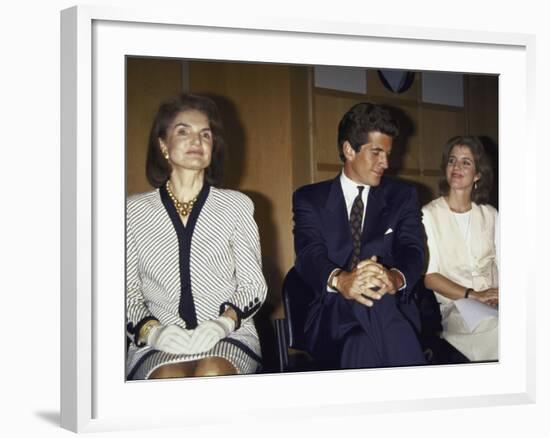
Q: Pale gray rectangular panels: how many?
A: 2